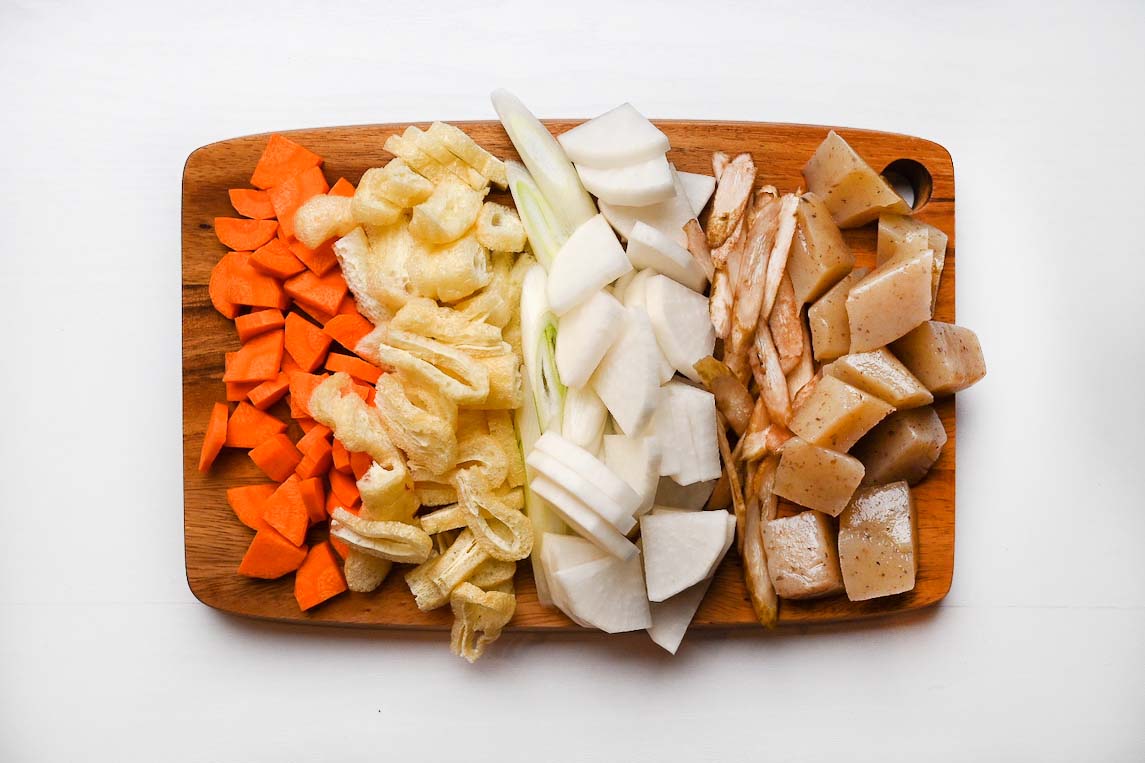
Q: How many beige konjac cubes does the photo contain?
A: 12